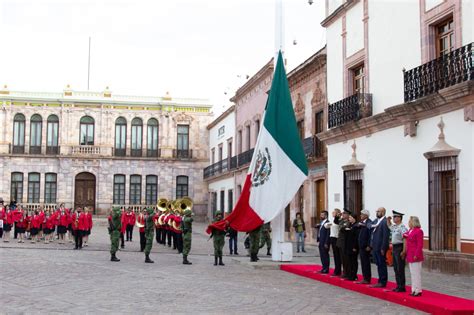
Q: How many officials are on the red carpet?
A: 8